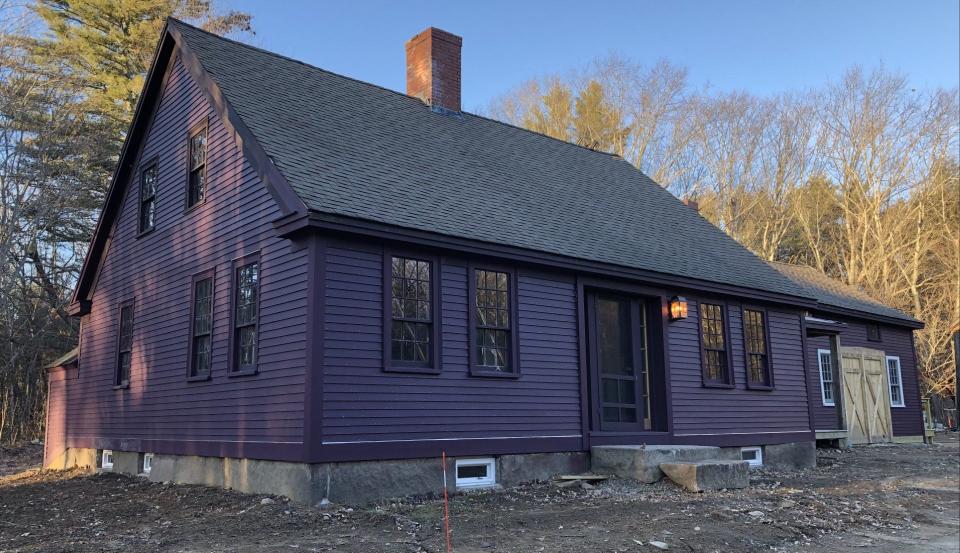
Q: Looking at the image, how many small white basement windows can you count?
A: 4